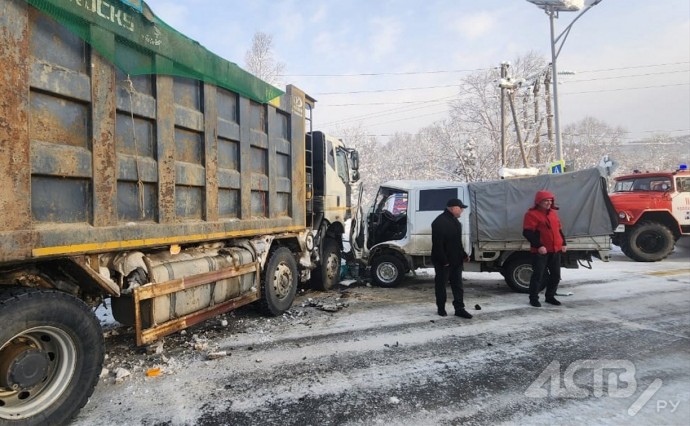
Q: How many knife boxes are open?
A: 0